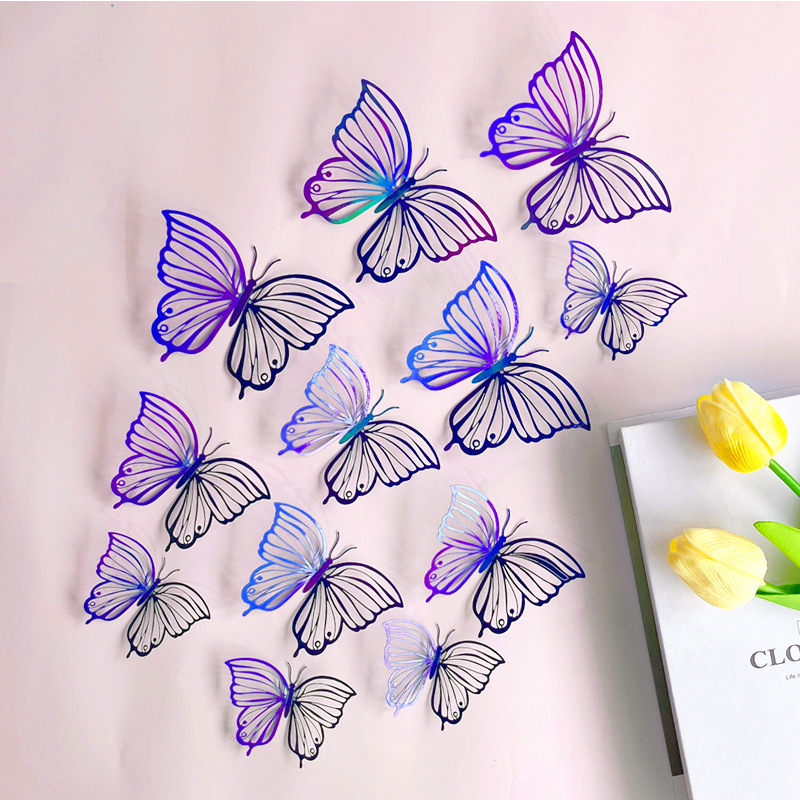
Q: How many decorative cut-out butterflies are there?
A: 12